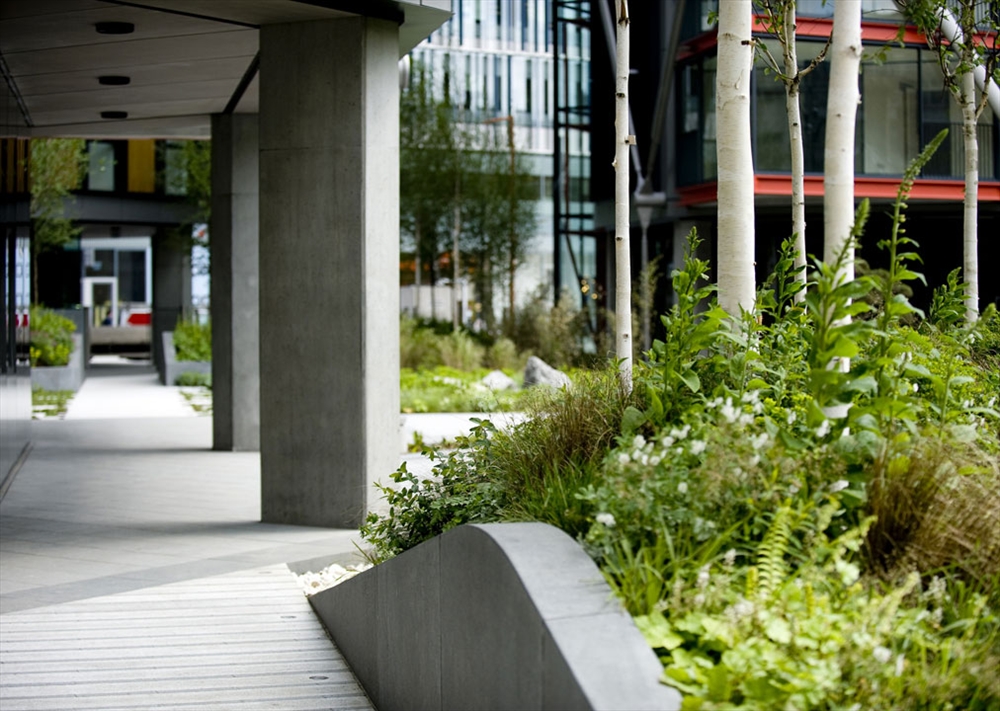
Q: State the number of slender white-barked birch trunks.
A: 5